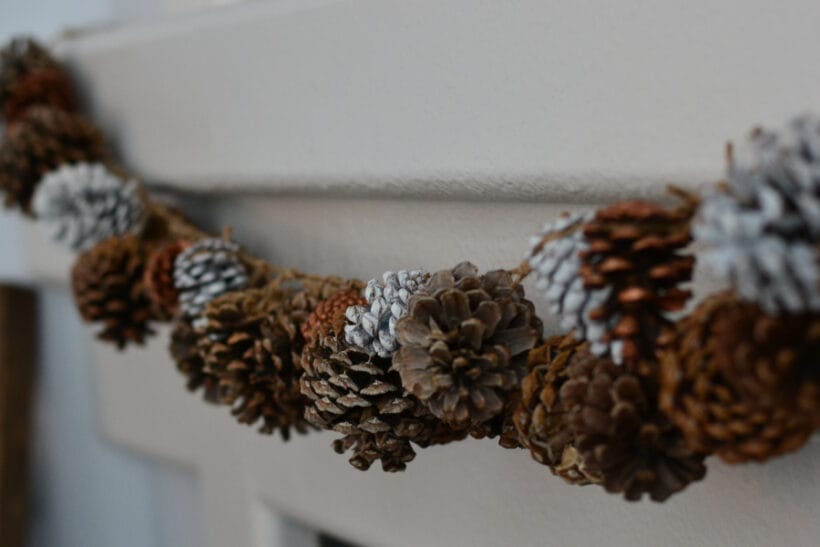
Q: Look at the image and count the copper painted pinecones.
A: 4